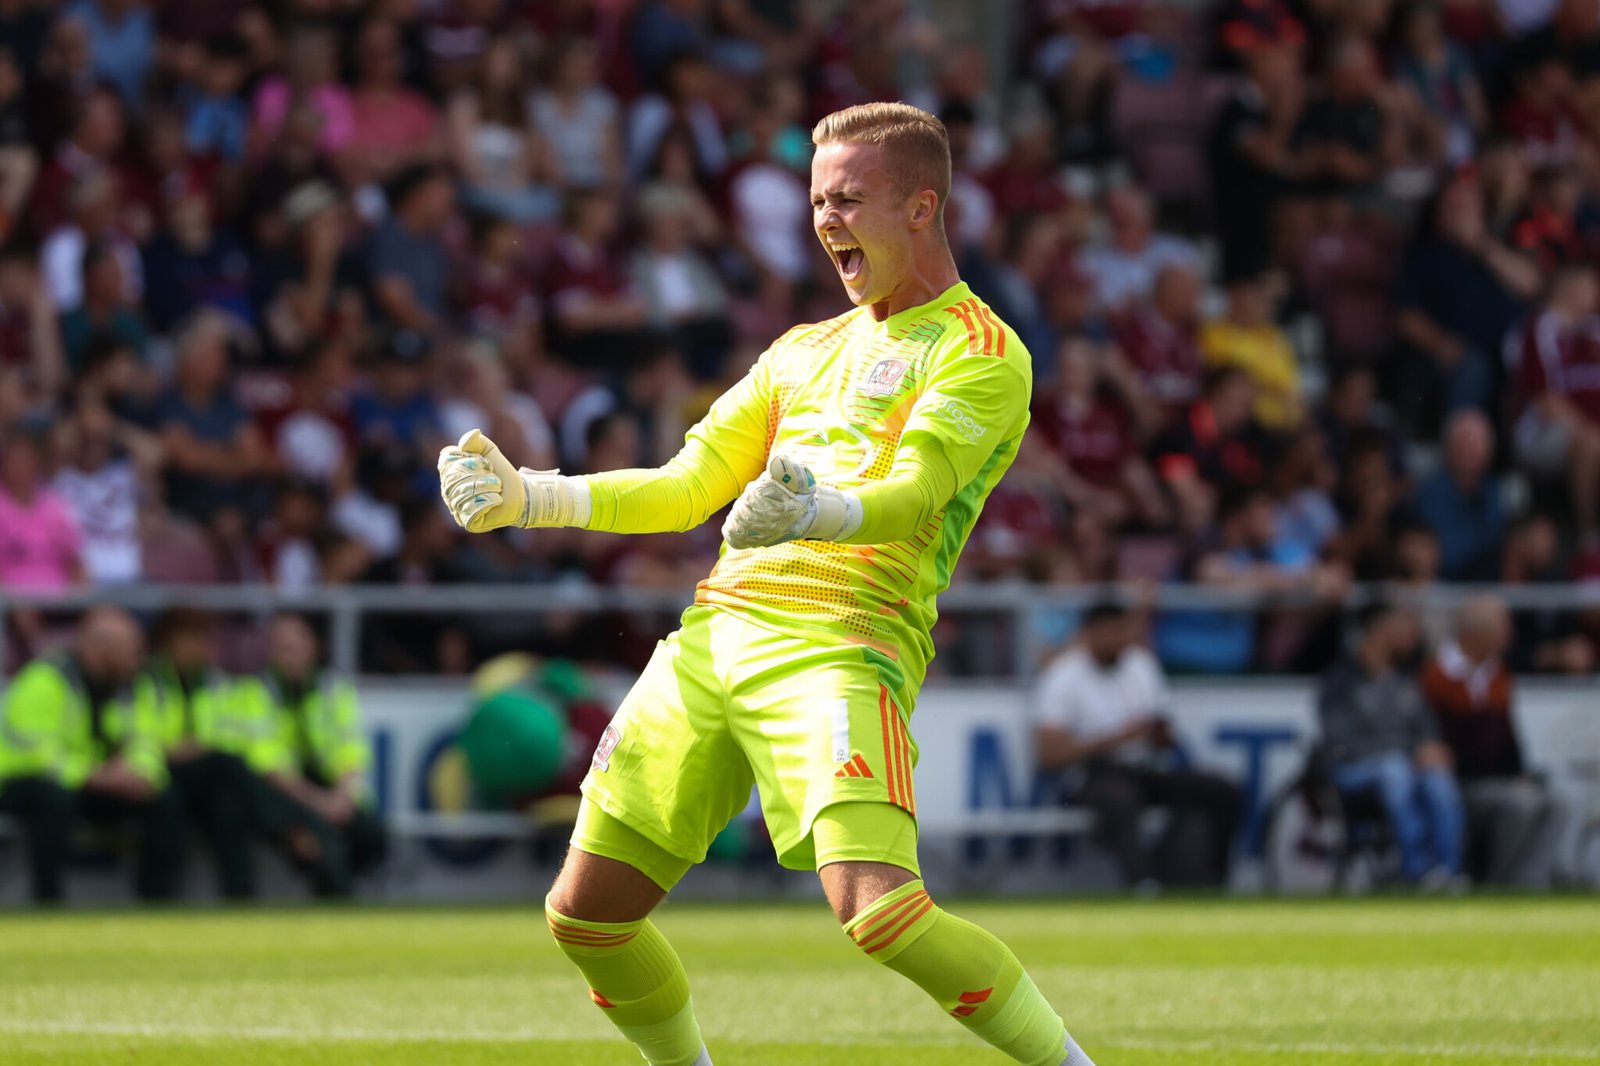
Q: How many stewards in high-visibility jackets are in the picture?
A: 3